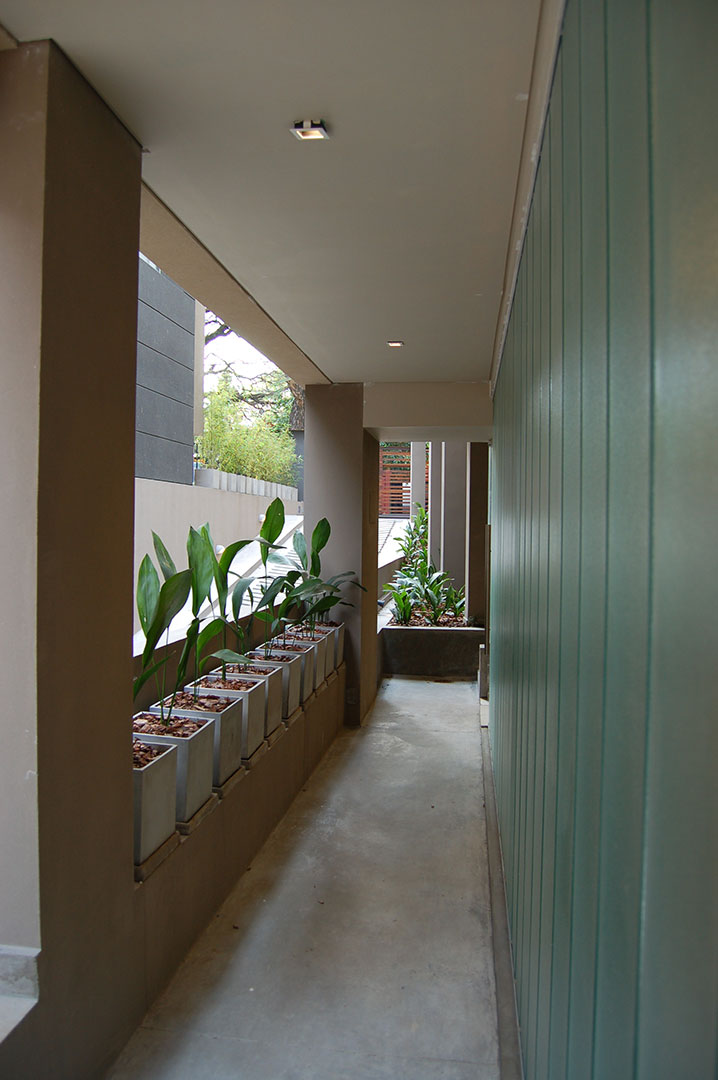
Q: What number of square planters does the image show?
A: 10